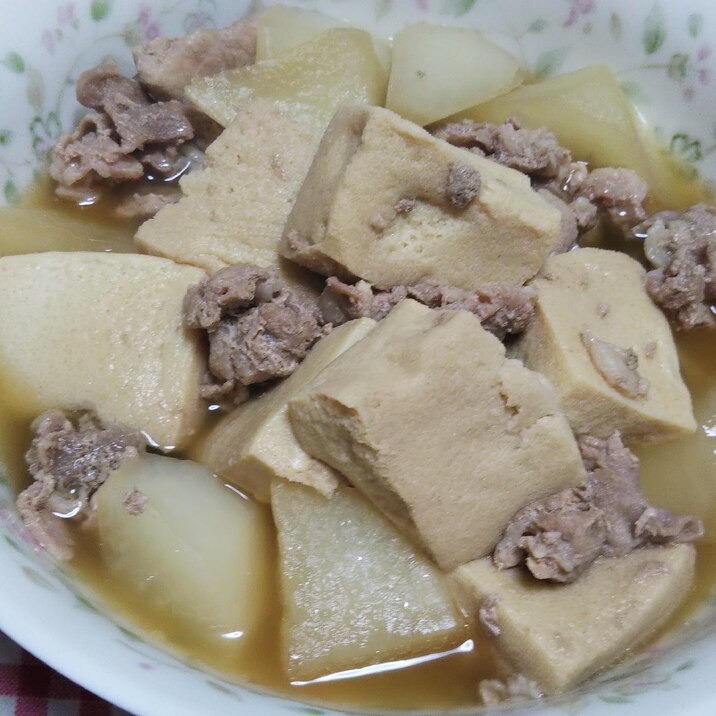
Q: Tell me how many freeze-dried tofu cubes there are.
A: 7